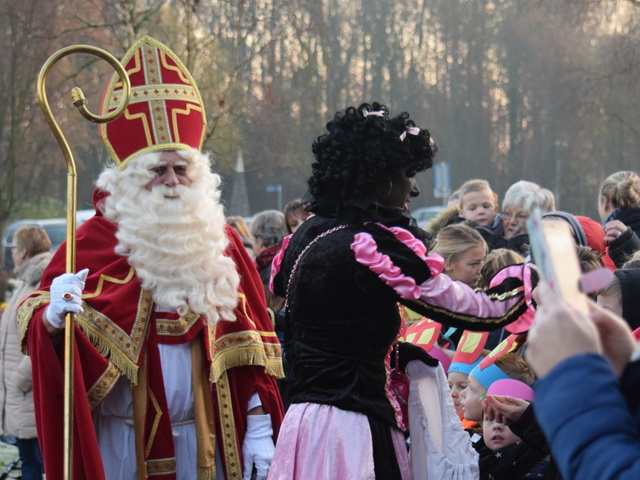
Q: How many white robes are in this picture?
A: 1